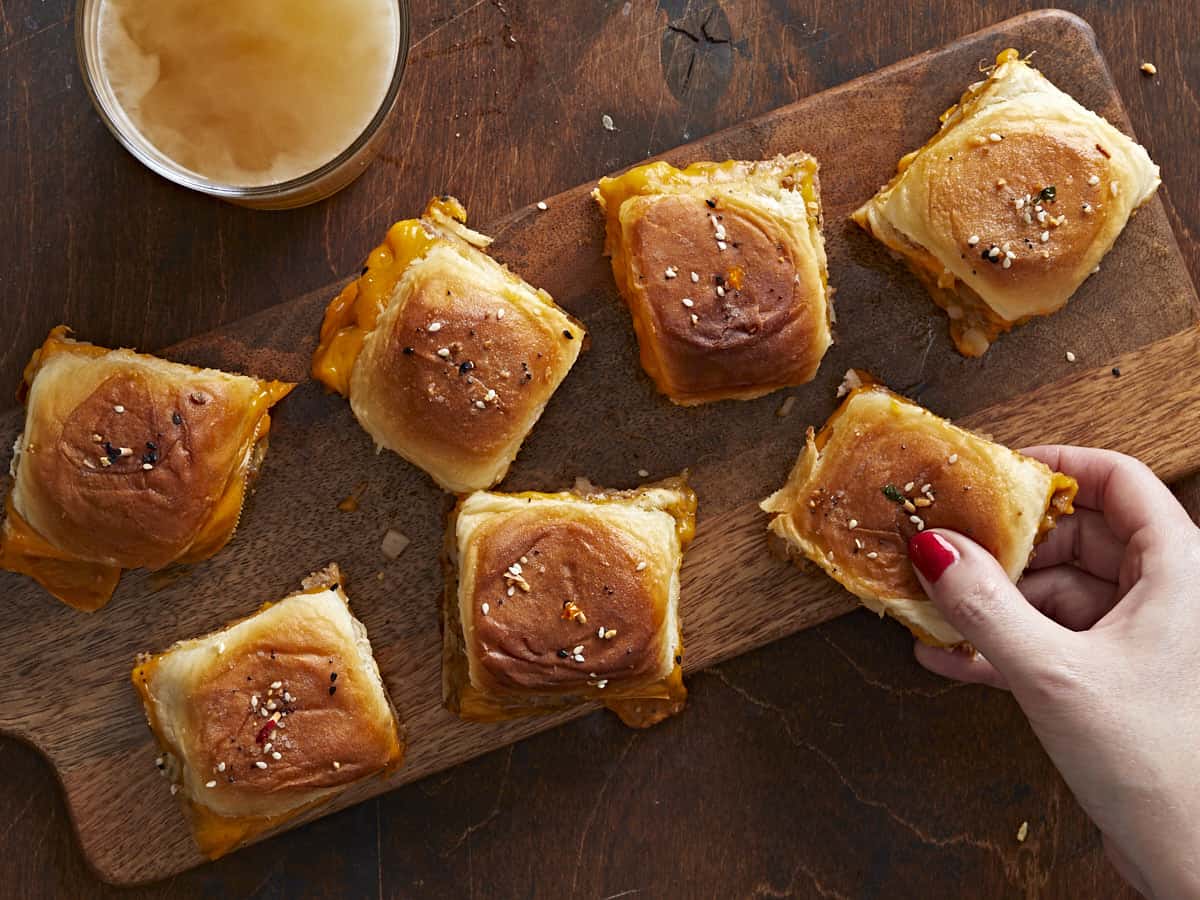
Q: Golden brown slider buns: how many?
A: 7